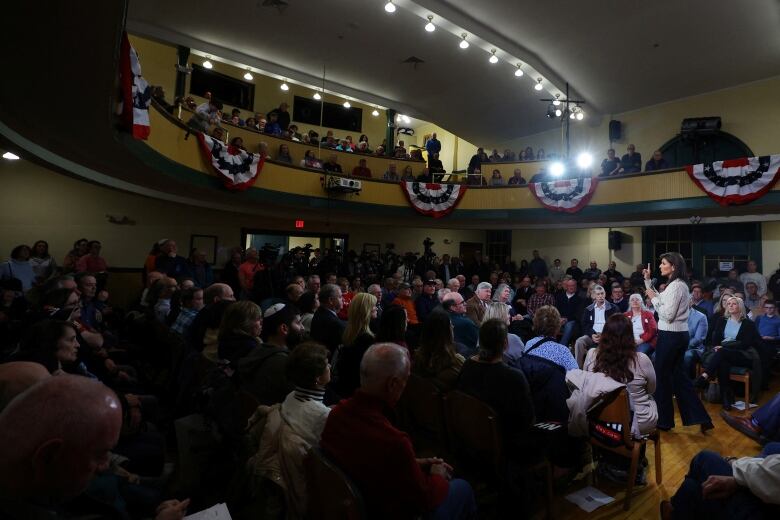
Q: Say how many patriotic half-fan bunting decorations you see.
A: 5